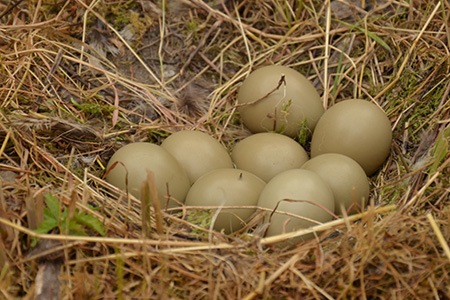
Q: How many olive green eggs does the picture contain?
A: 8